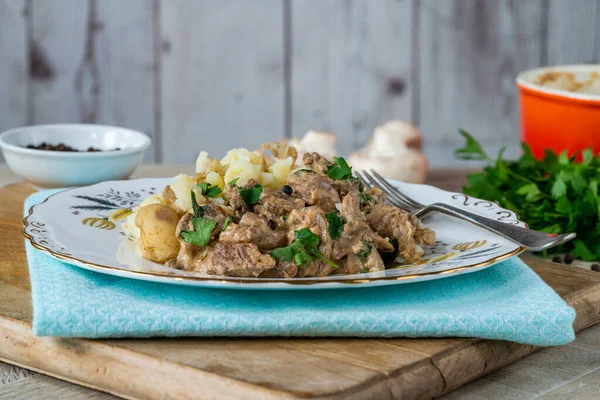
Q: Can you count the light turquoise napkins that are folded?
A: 1